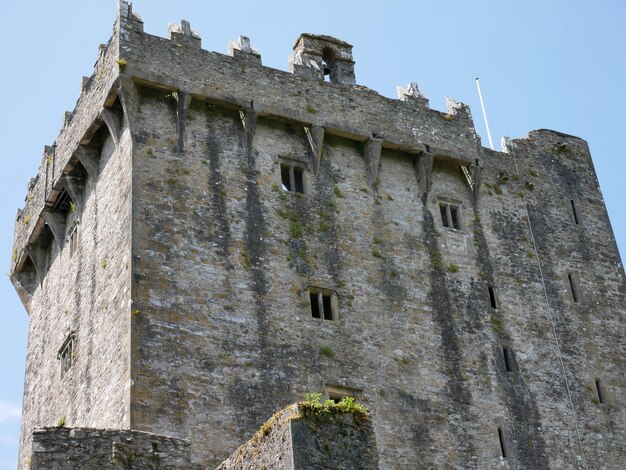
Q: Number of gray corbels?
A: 13